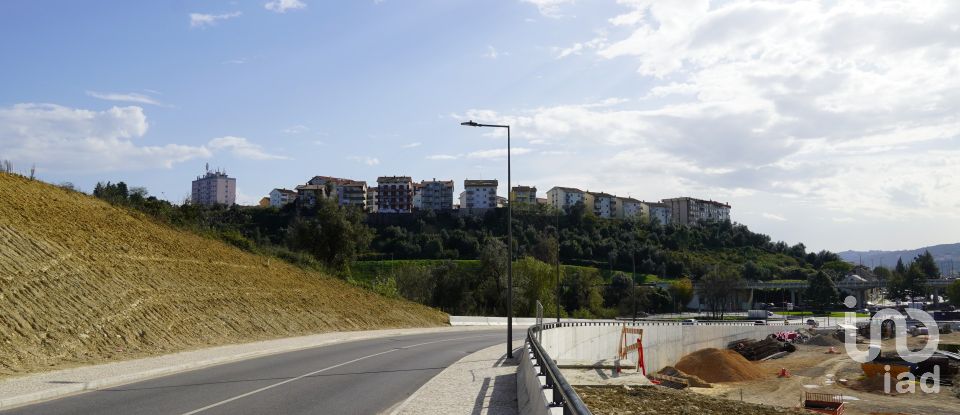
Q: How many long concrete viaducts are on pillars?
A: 1